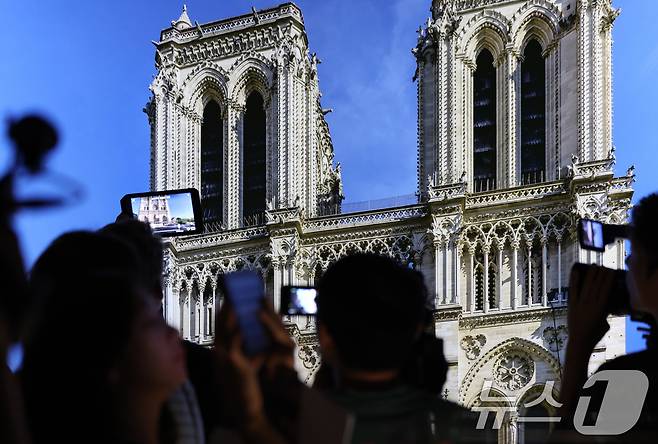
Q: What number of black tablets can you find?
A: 1